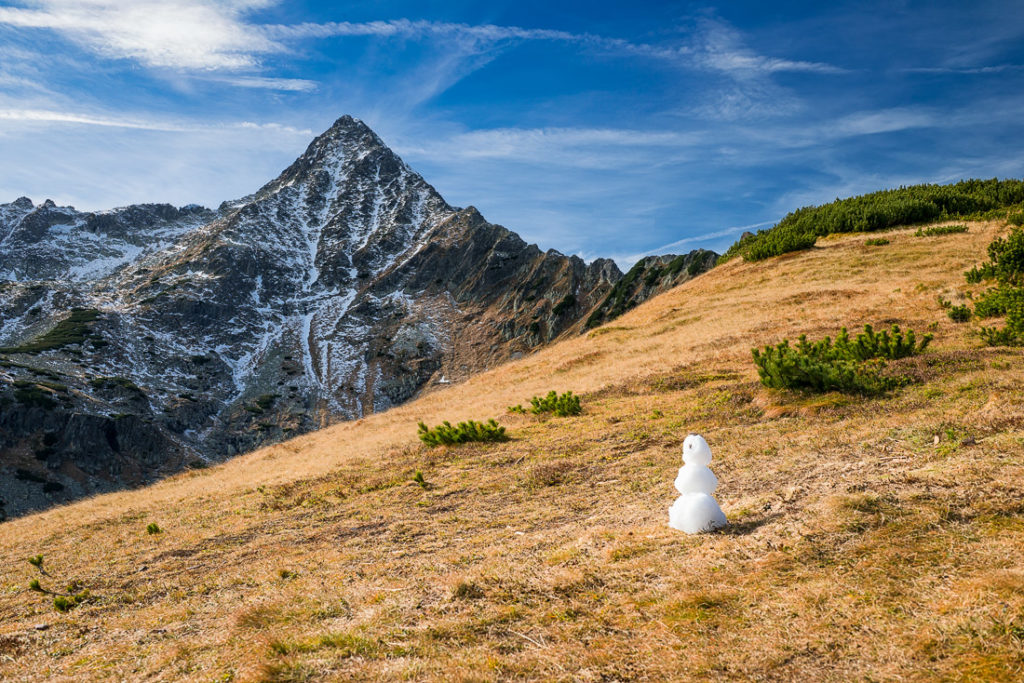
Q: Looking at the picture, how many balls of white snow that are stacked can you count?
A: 3